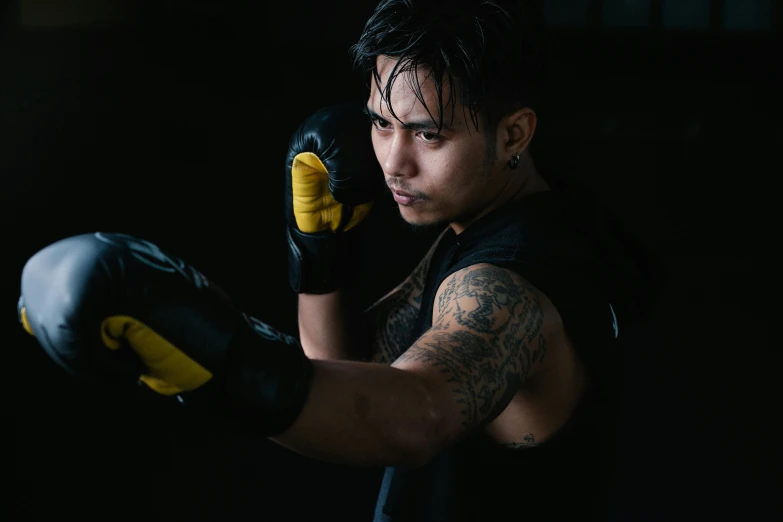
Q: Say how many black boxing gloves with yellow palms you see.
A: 2